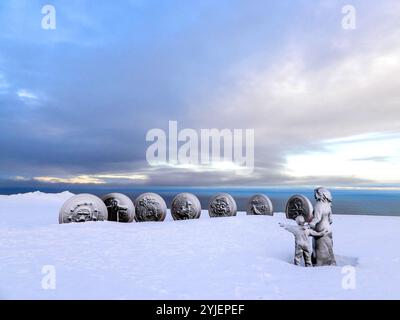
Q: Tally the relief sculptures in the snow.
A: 7